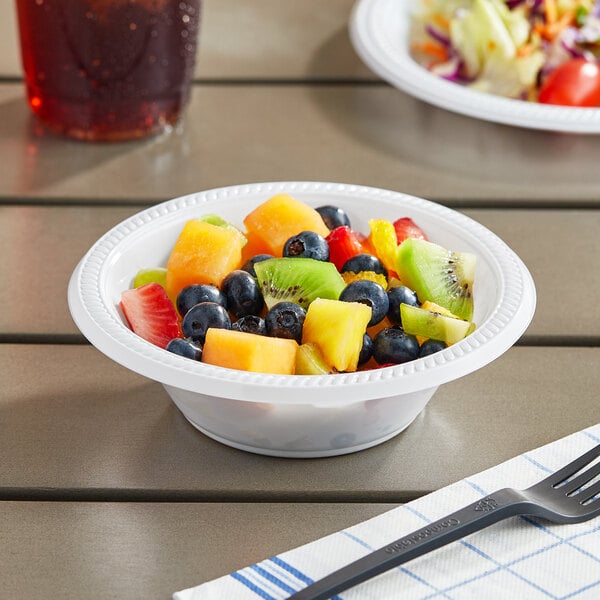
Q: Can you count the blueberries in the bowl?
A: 15